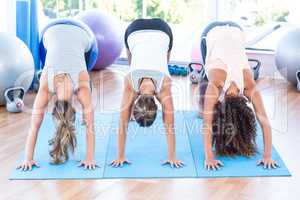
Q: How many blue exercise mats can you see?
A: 3